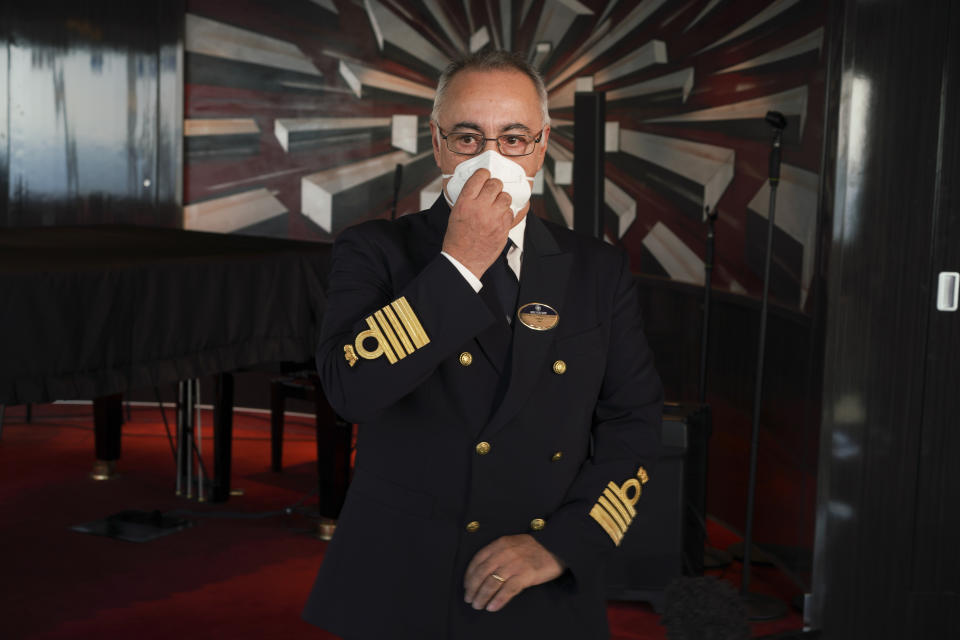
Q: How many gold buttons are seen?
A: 6